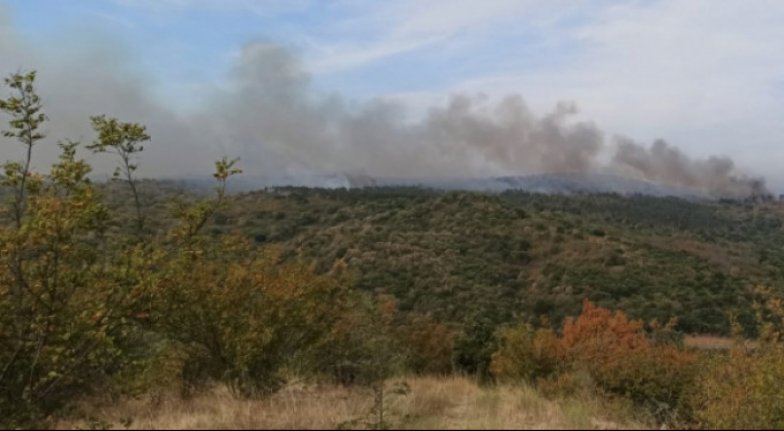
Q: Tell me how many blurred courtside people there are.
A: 0